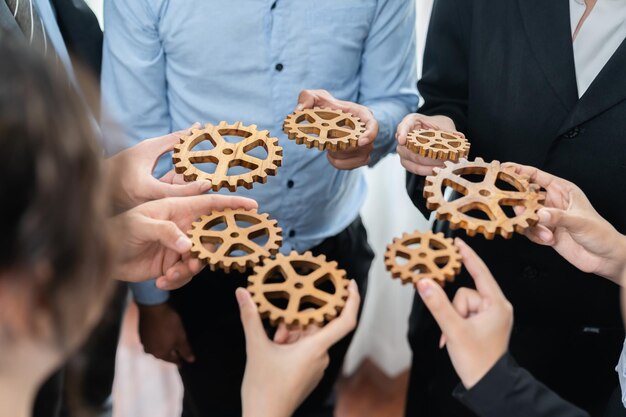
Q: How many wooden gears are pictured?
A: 7